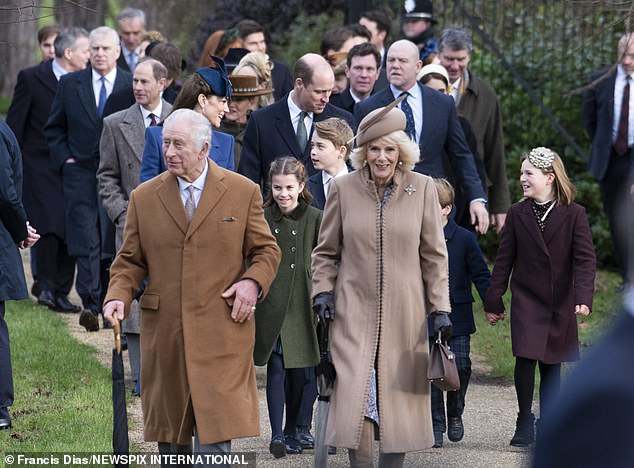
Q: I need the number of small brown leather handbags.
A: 1